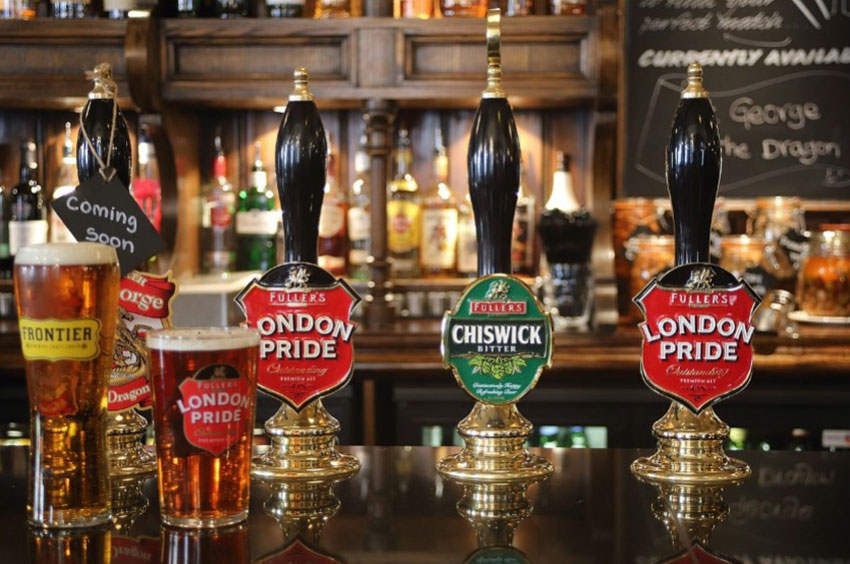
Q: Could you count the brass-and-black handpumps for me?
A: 4